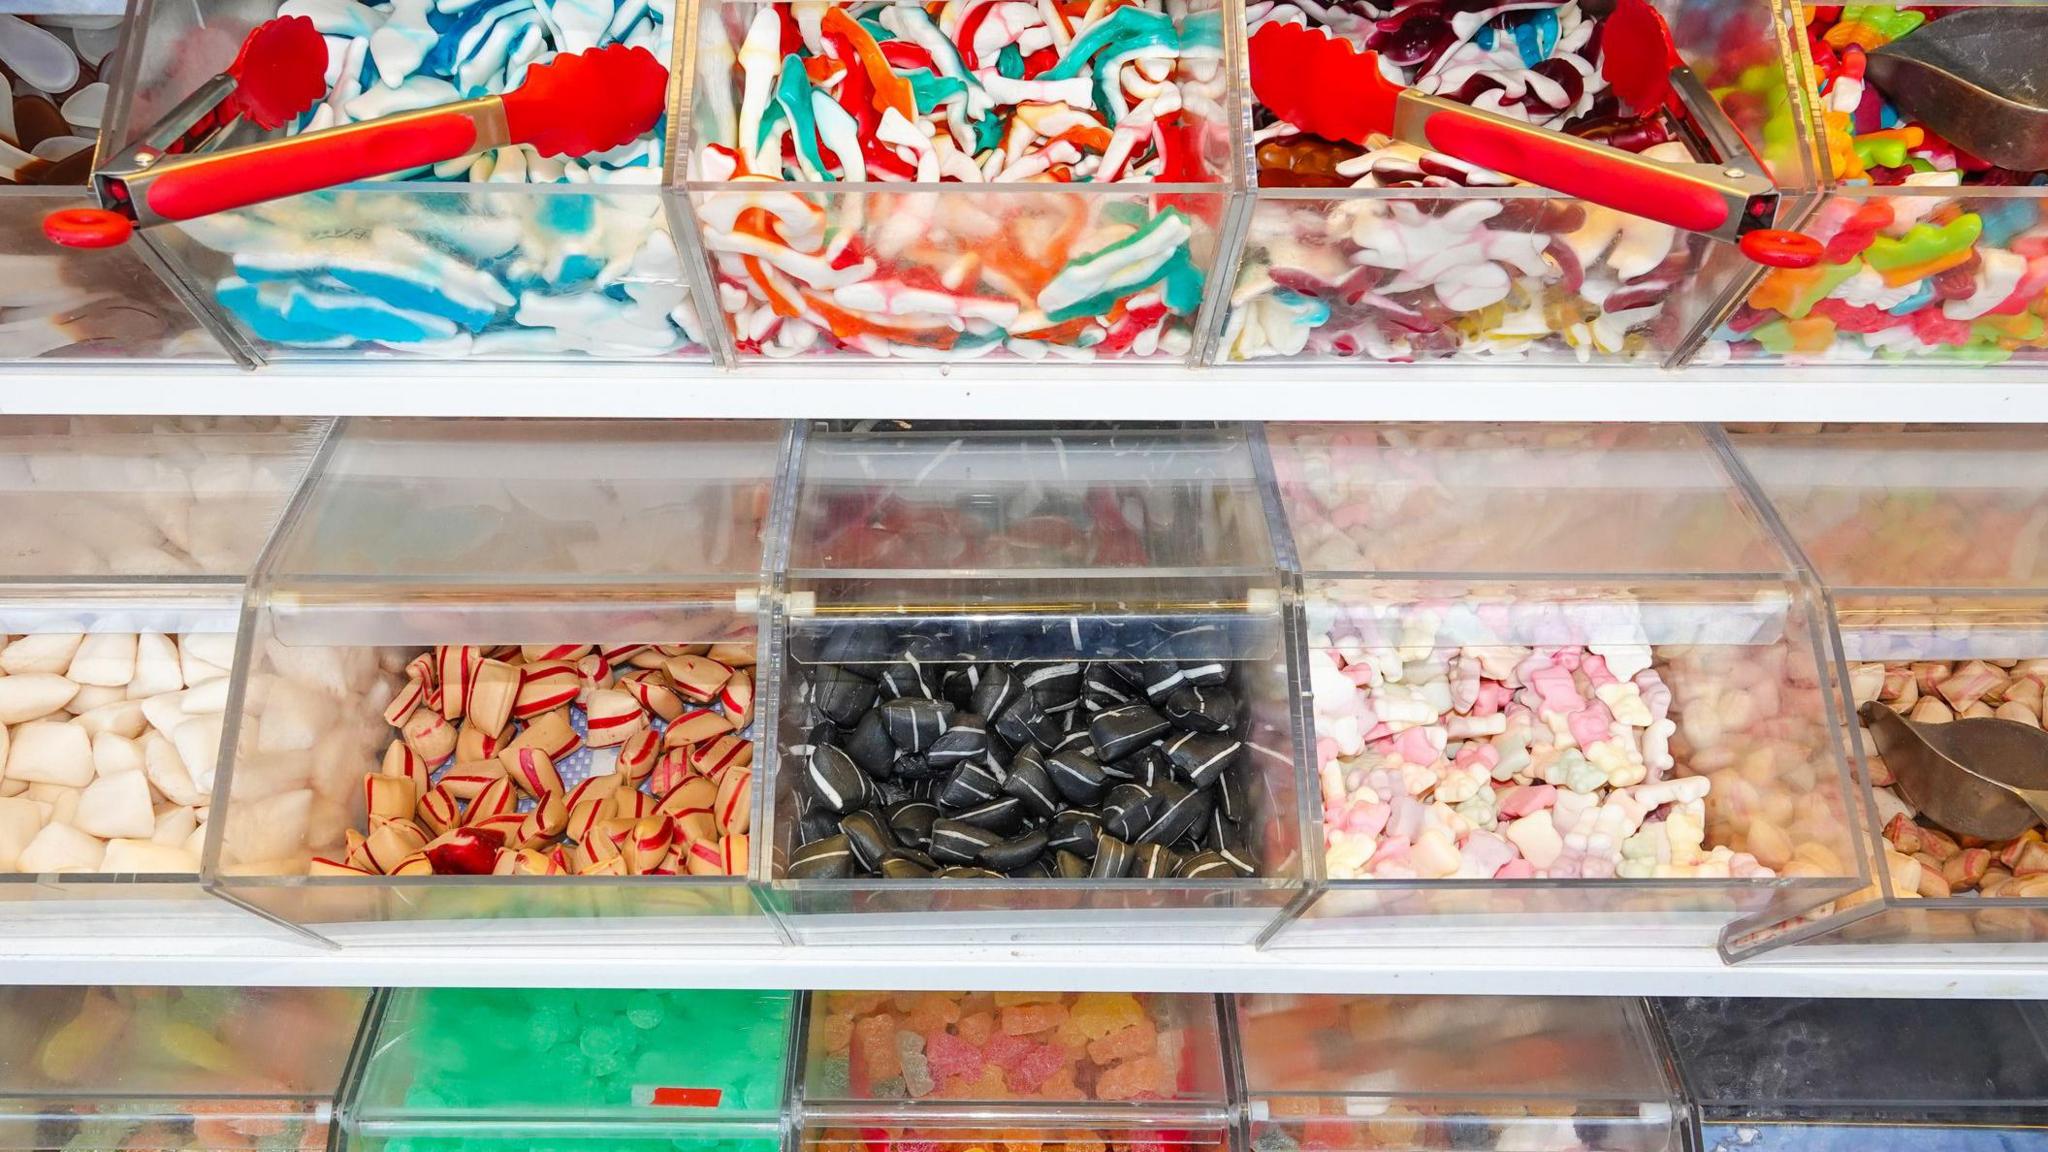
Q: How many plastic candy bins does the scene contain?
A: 15